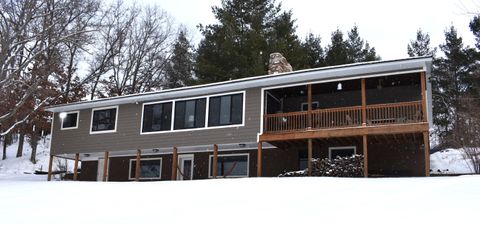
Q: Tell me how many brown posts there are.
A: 13